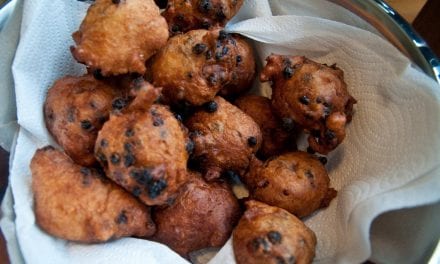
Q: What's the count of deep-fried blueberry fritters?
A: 13